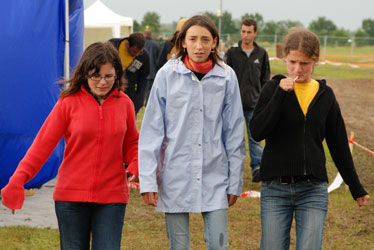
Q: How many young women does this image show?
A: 3